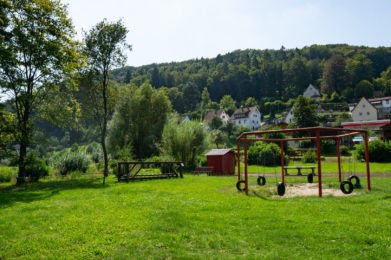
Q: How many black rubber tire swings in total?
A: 6